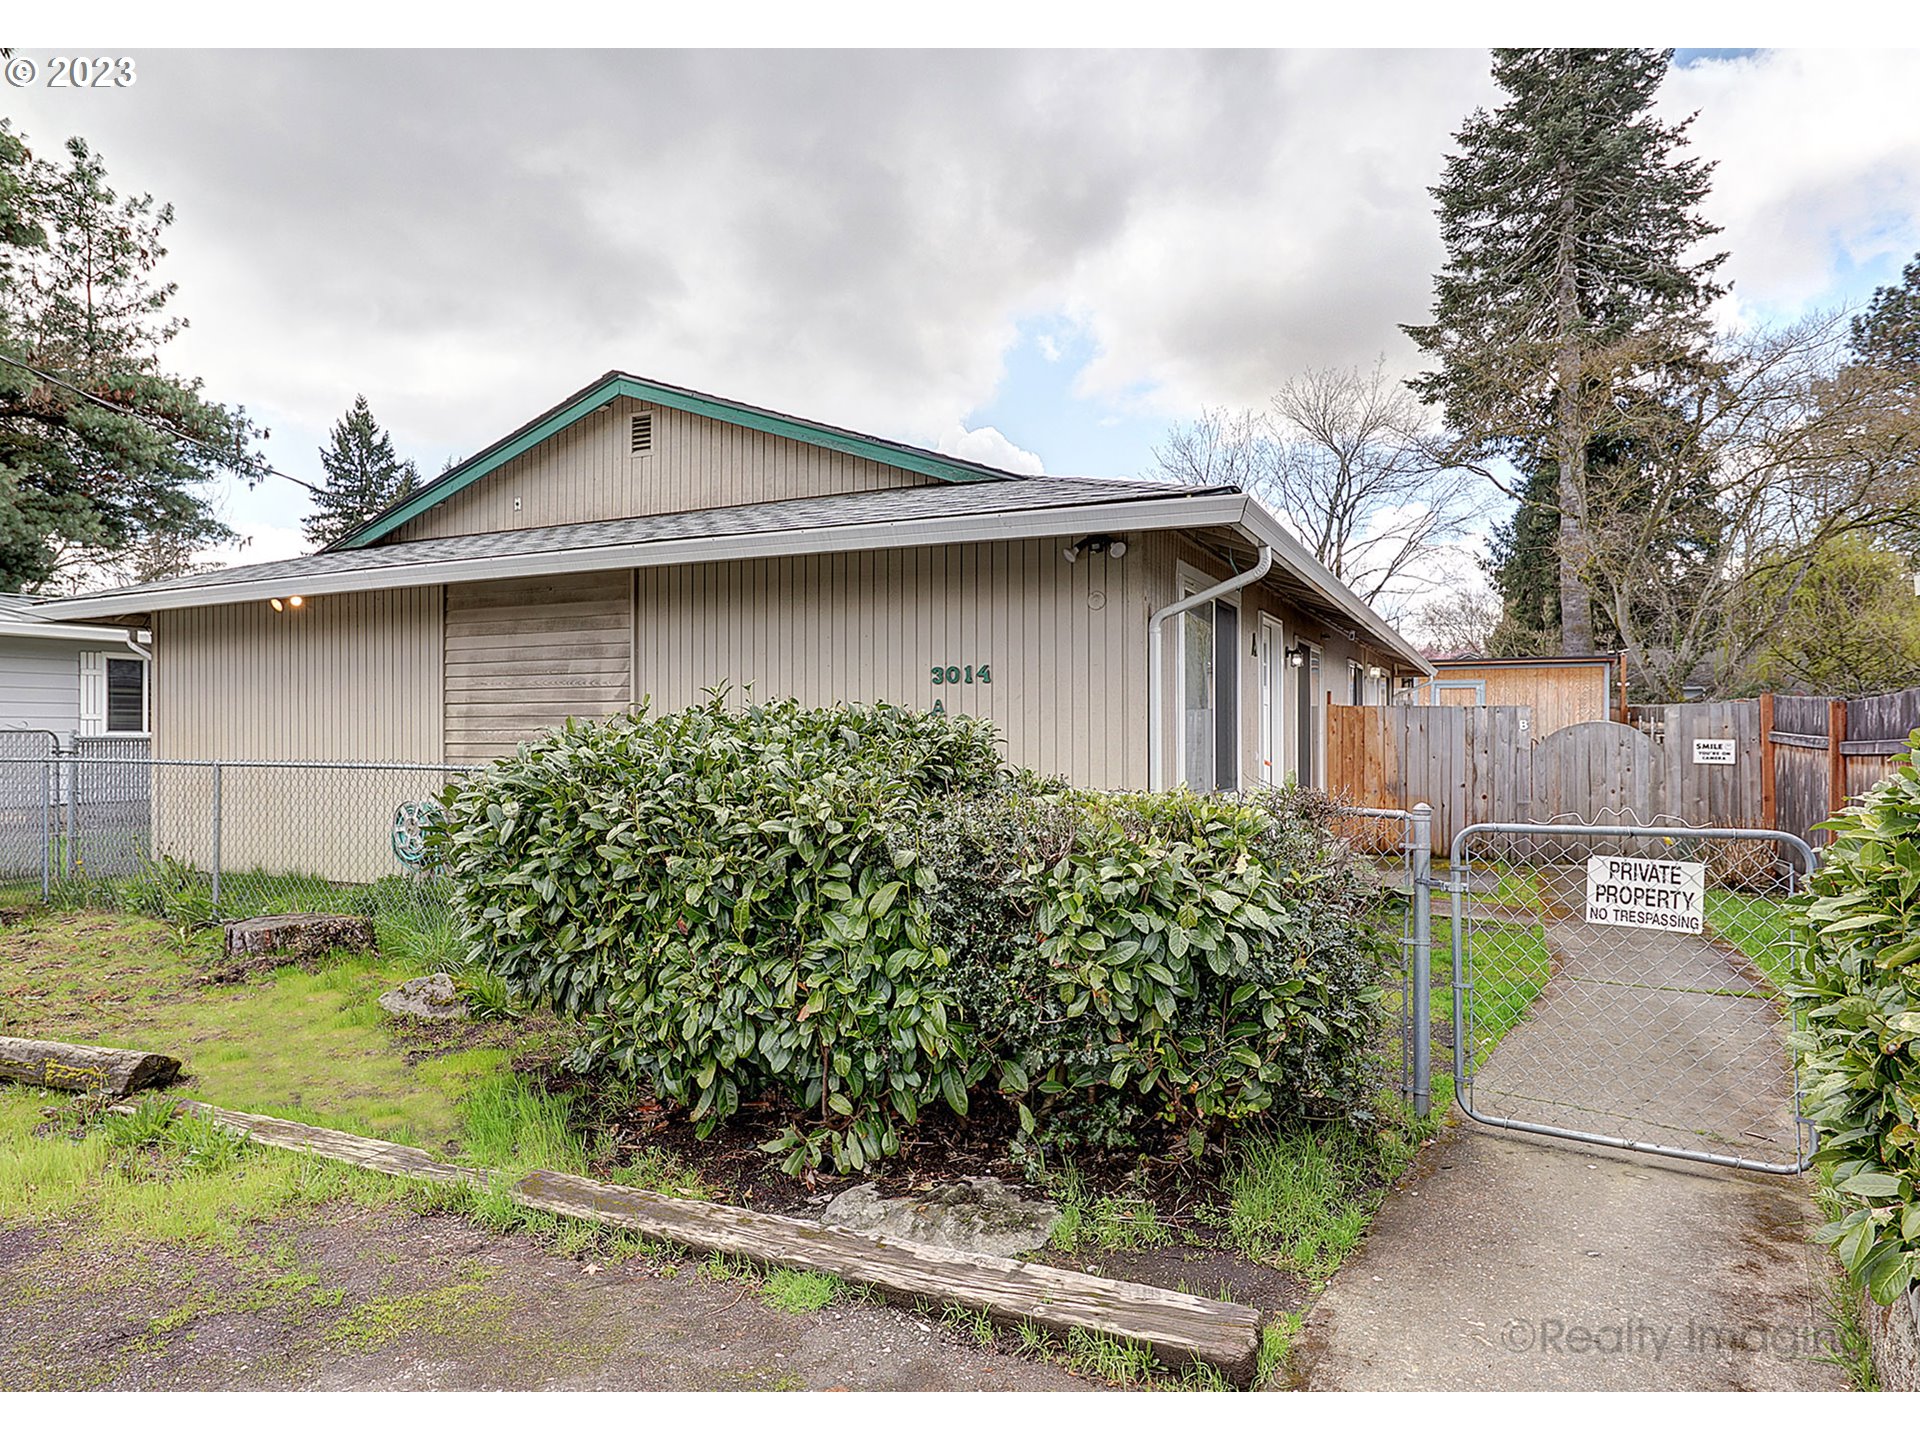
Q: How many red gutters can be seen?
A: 0